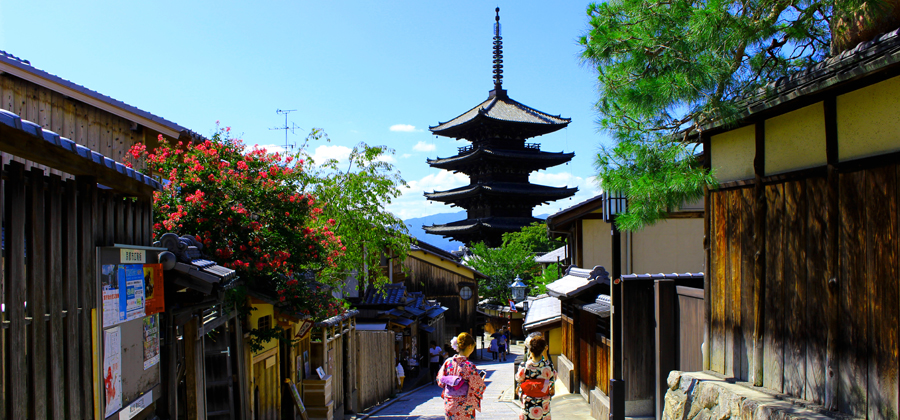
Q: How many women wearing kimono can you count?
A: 2